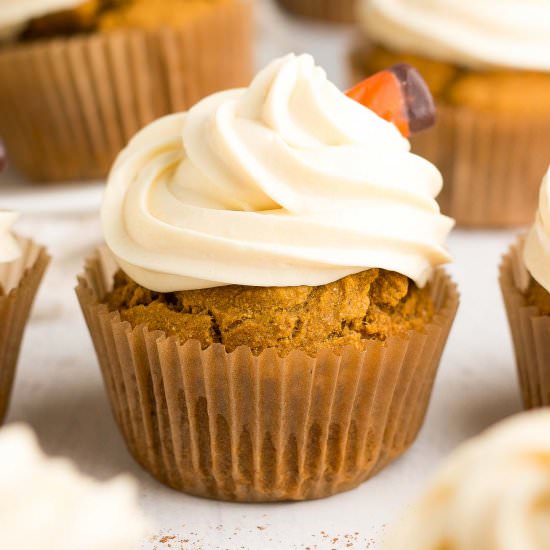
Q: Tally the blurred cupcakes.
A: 7